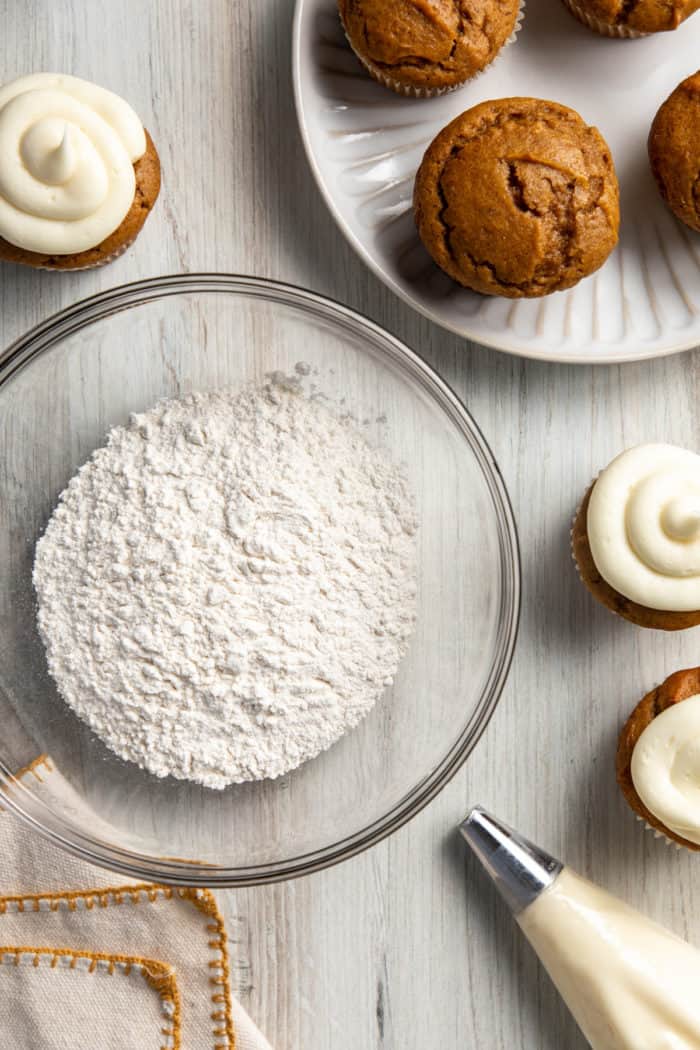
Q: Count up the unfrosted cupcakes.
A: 4